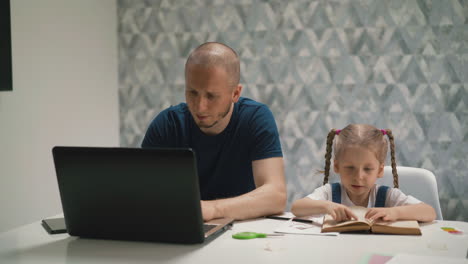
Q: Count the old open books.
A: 1